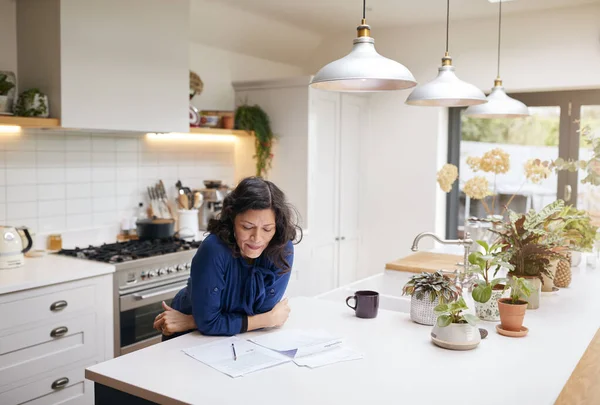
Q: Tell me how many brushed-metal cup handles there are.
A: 3